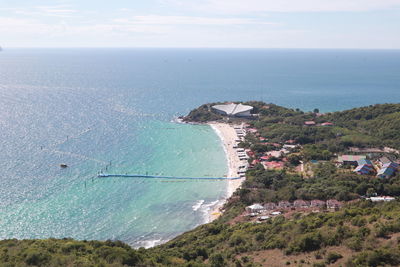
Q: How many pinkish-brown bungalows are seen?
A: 5